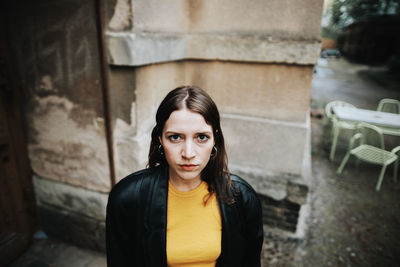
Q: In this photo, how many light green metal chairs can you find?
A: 3